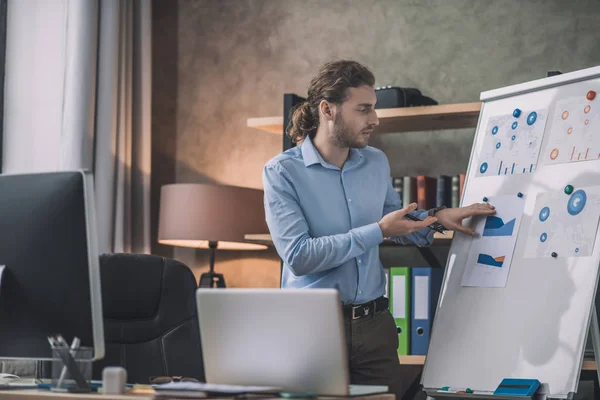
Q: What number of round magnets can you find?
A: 6